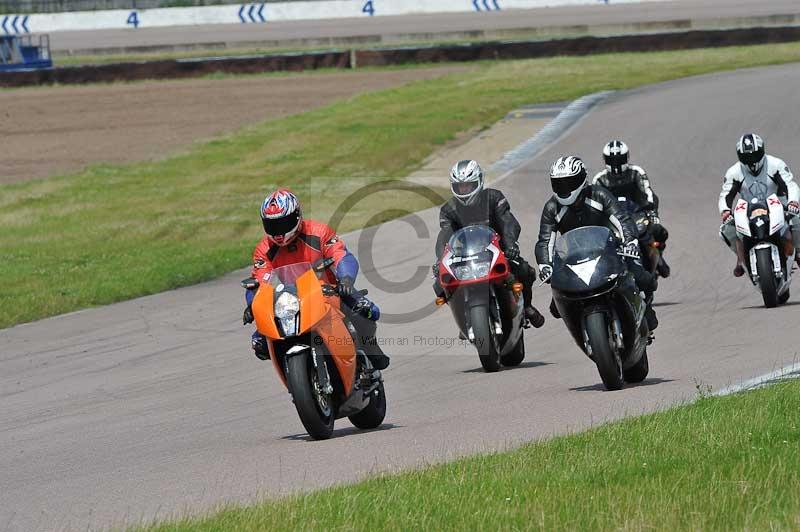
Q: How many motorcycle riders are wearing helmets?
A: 5